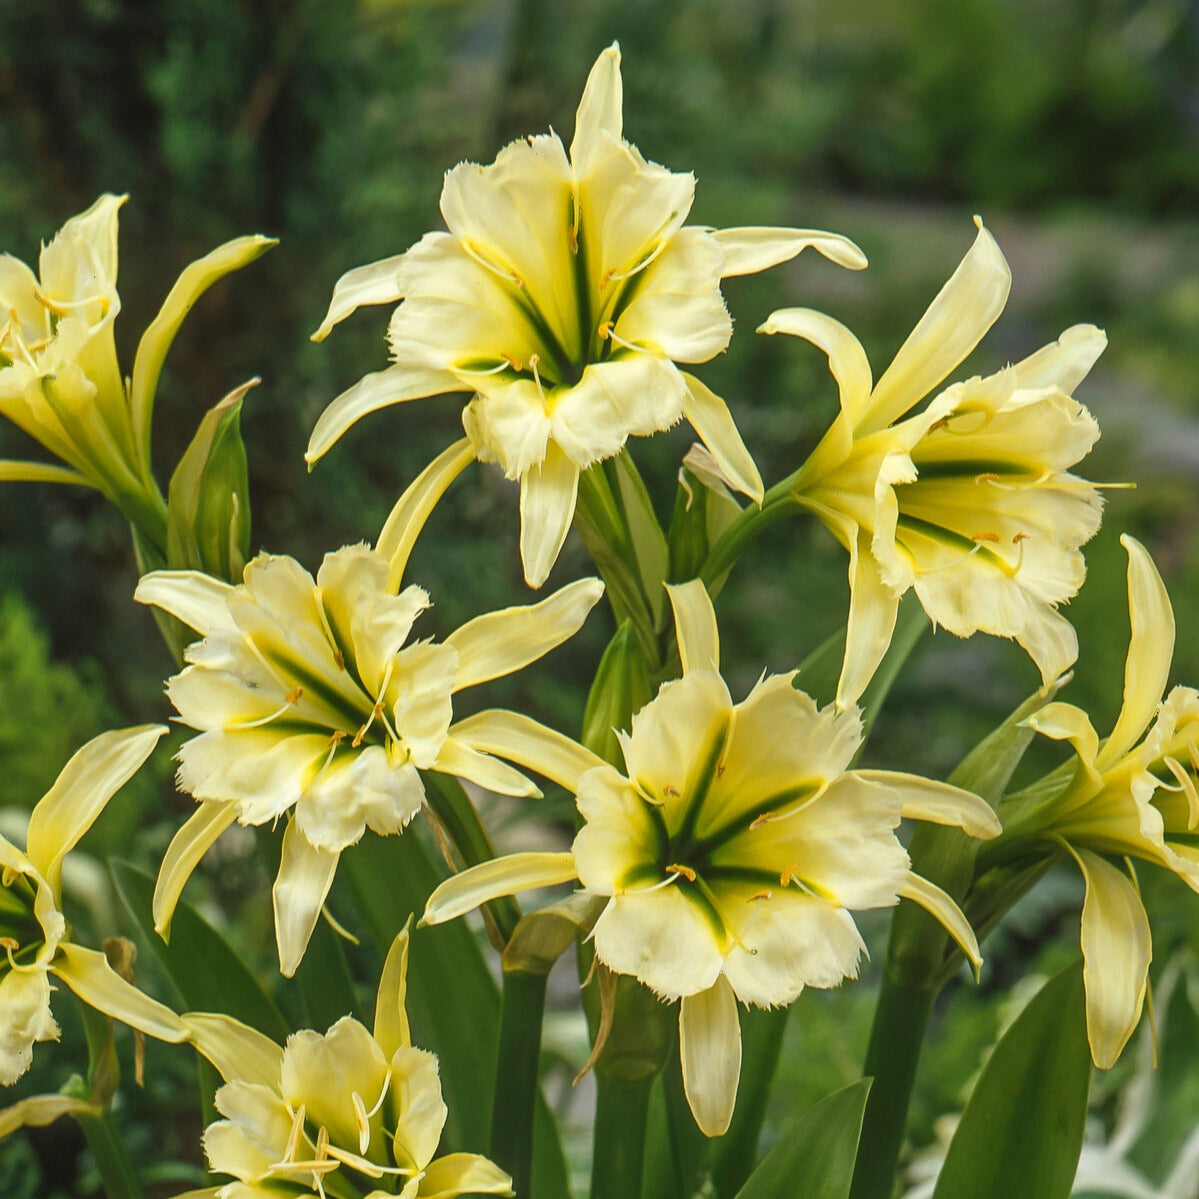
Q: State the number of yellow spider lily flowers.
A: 8